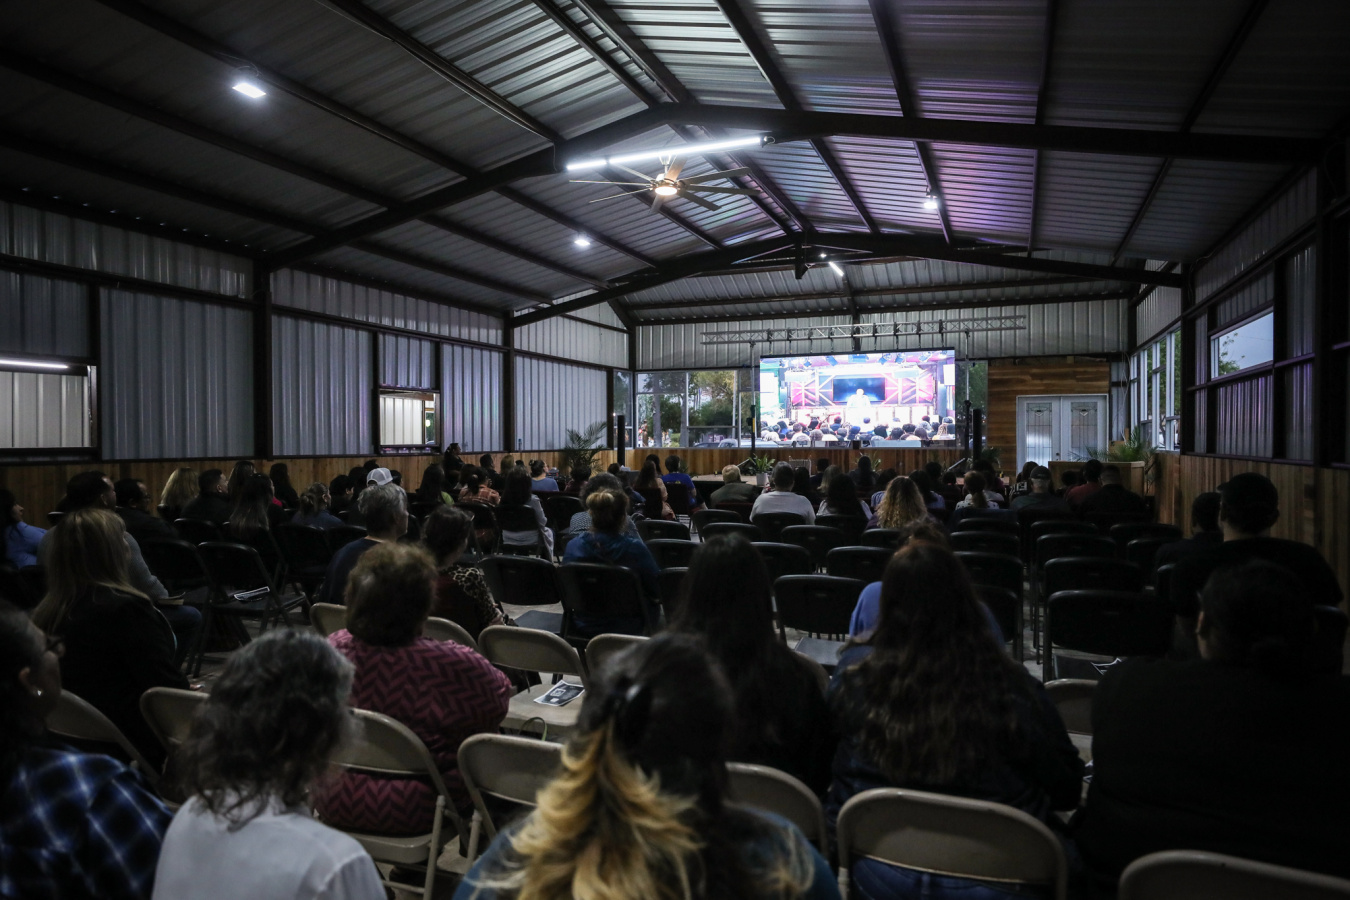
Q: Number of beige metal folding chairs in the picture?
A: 13